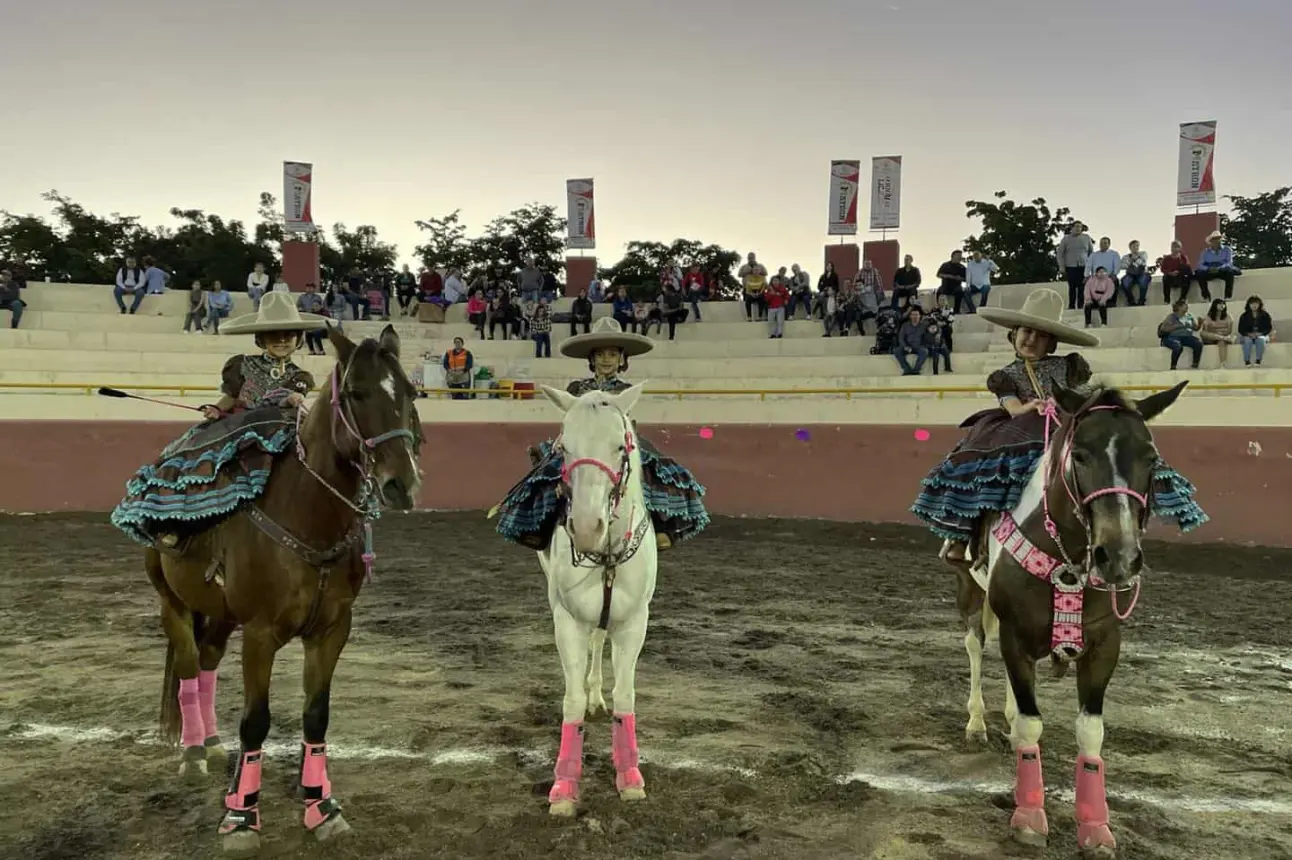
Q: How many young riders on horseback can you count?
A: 3